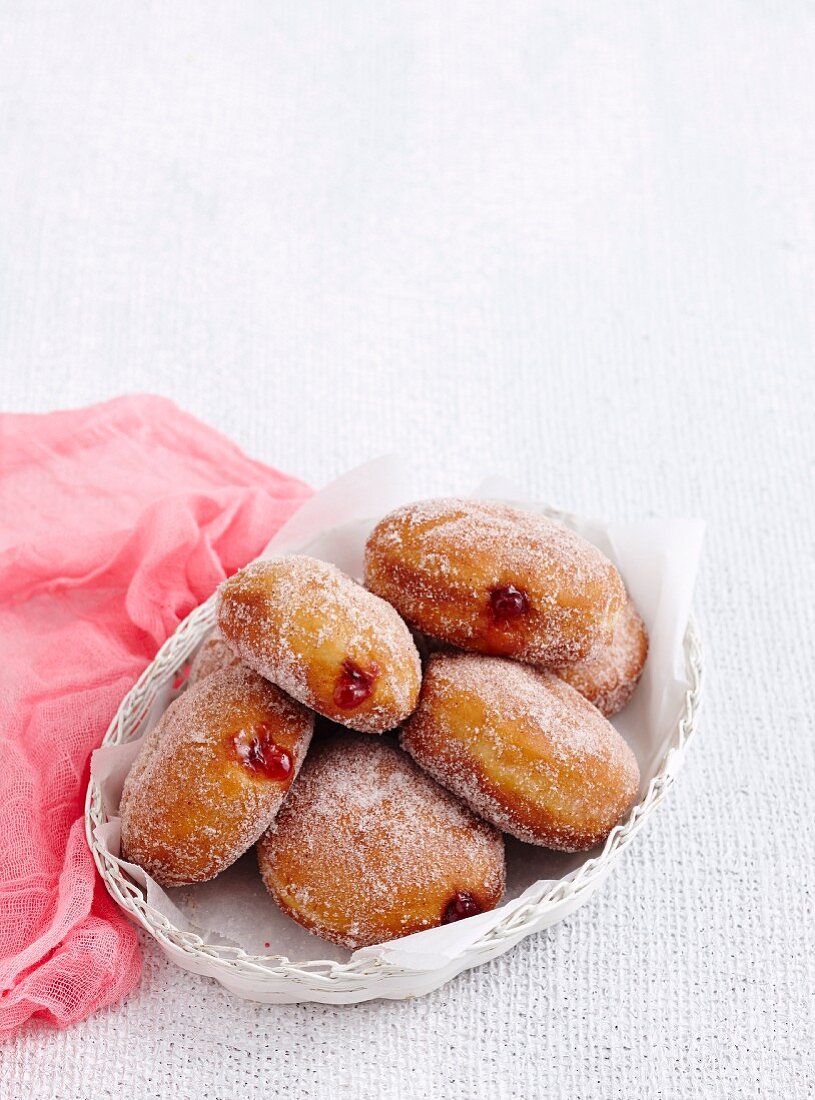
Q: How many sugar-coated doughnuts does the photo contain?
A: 7